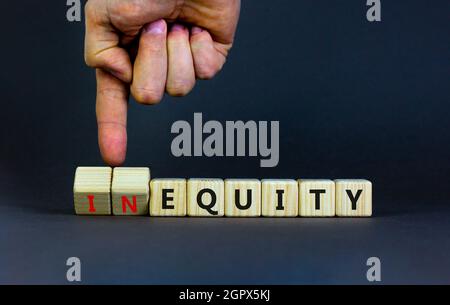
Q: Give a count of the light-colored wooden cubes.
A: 8